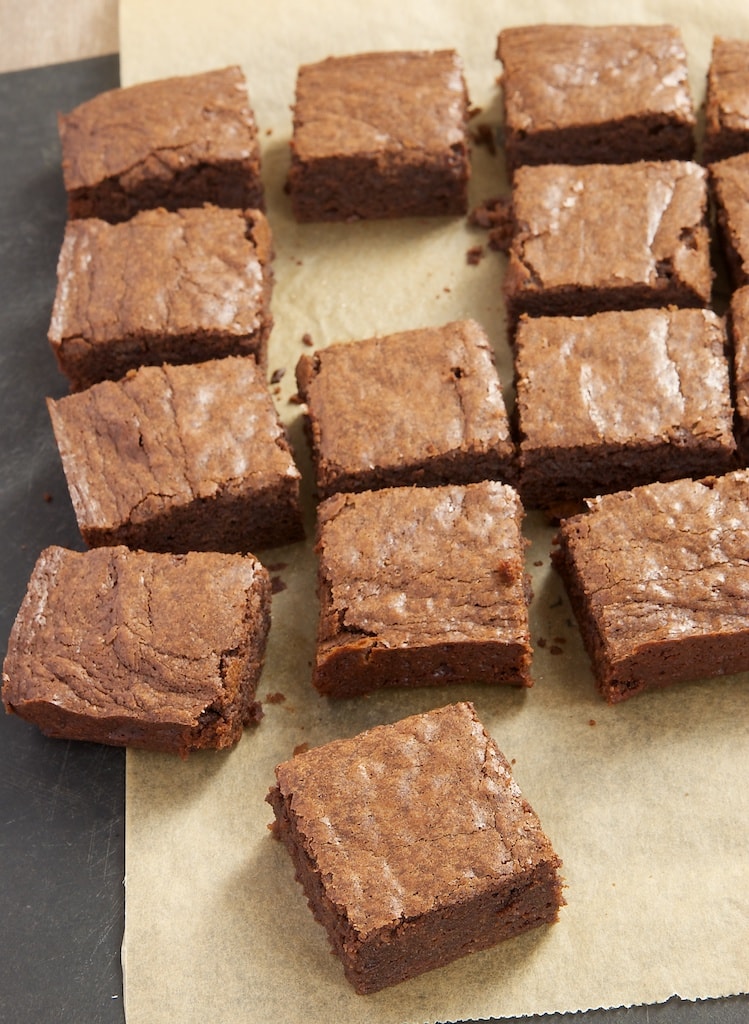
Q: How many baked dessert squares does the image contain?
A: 15